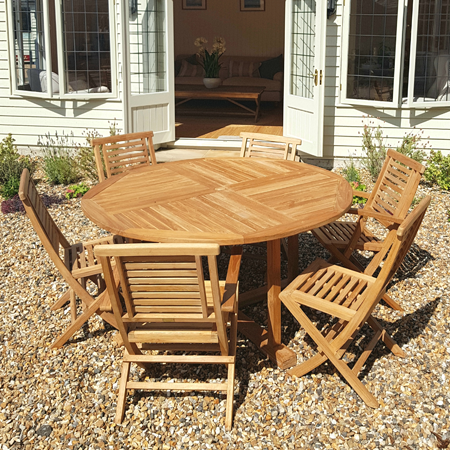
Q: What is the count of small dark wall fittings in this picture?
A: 2